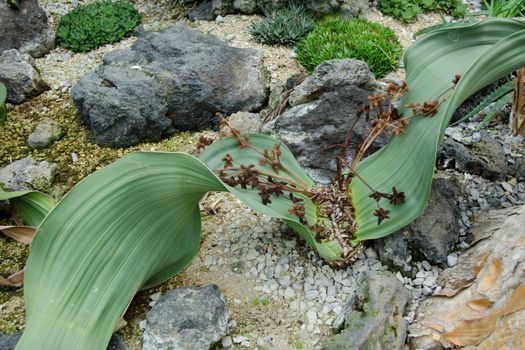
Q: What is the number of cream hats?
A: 0